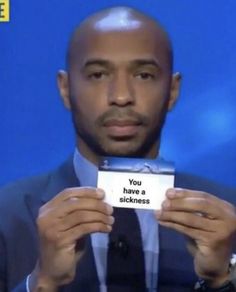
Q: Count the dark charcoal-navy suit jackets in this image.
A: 1